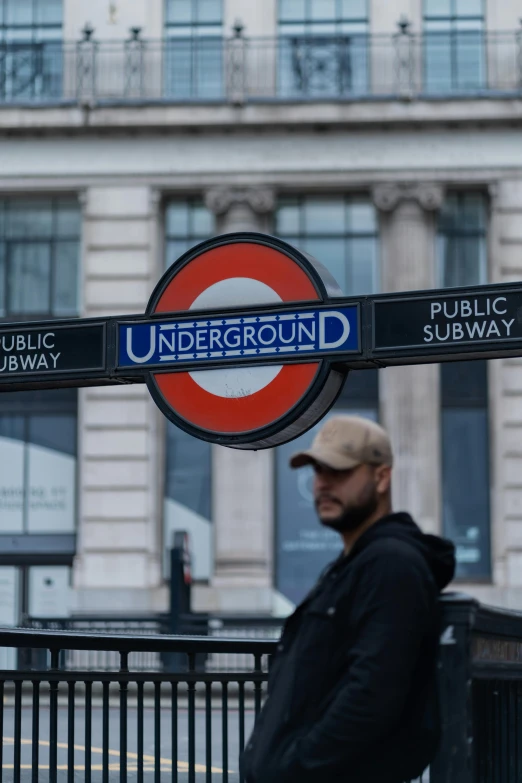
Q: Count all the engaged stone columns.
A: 2